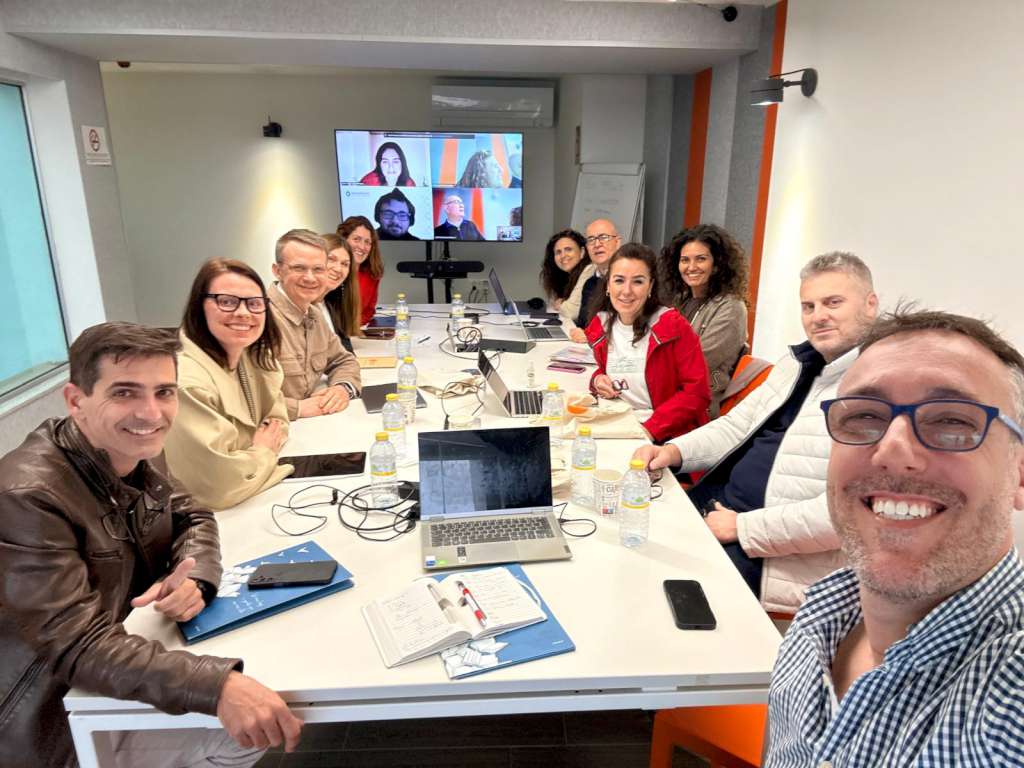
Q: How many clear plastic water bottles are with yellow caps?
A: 9